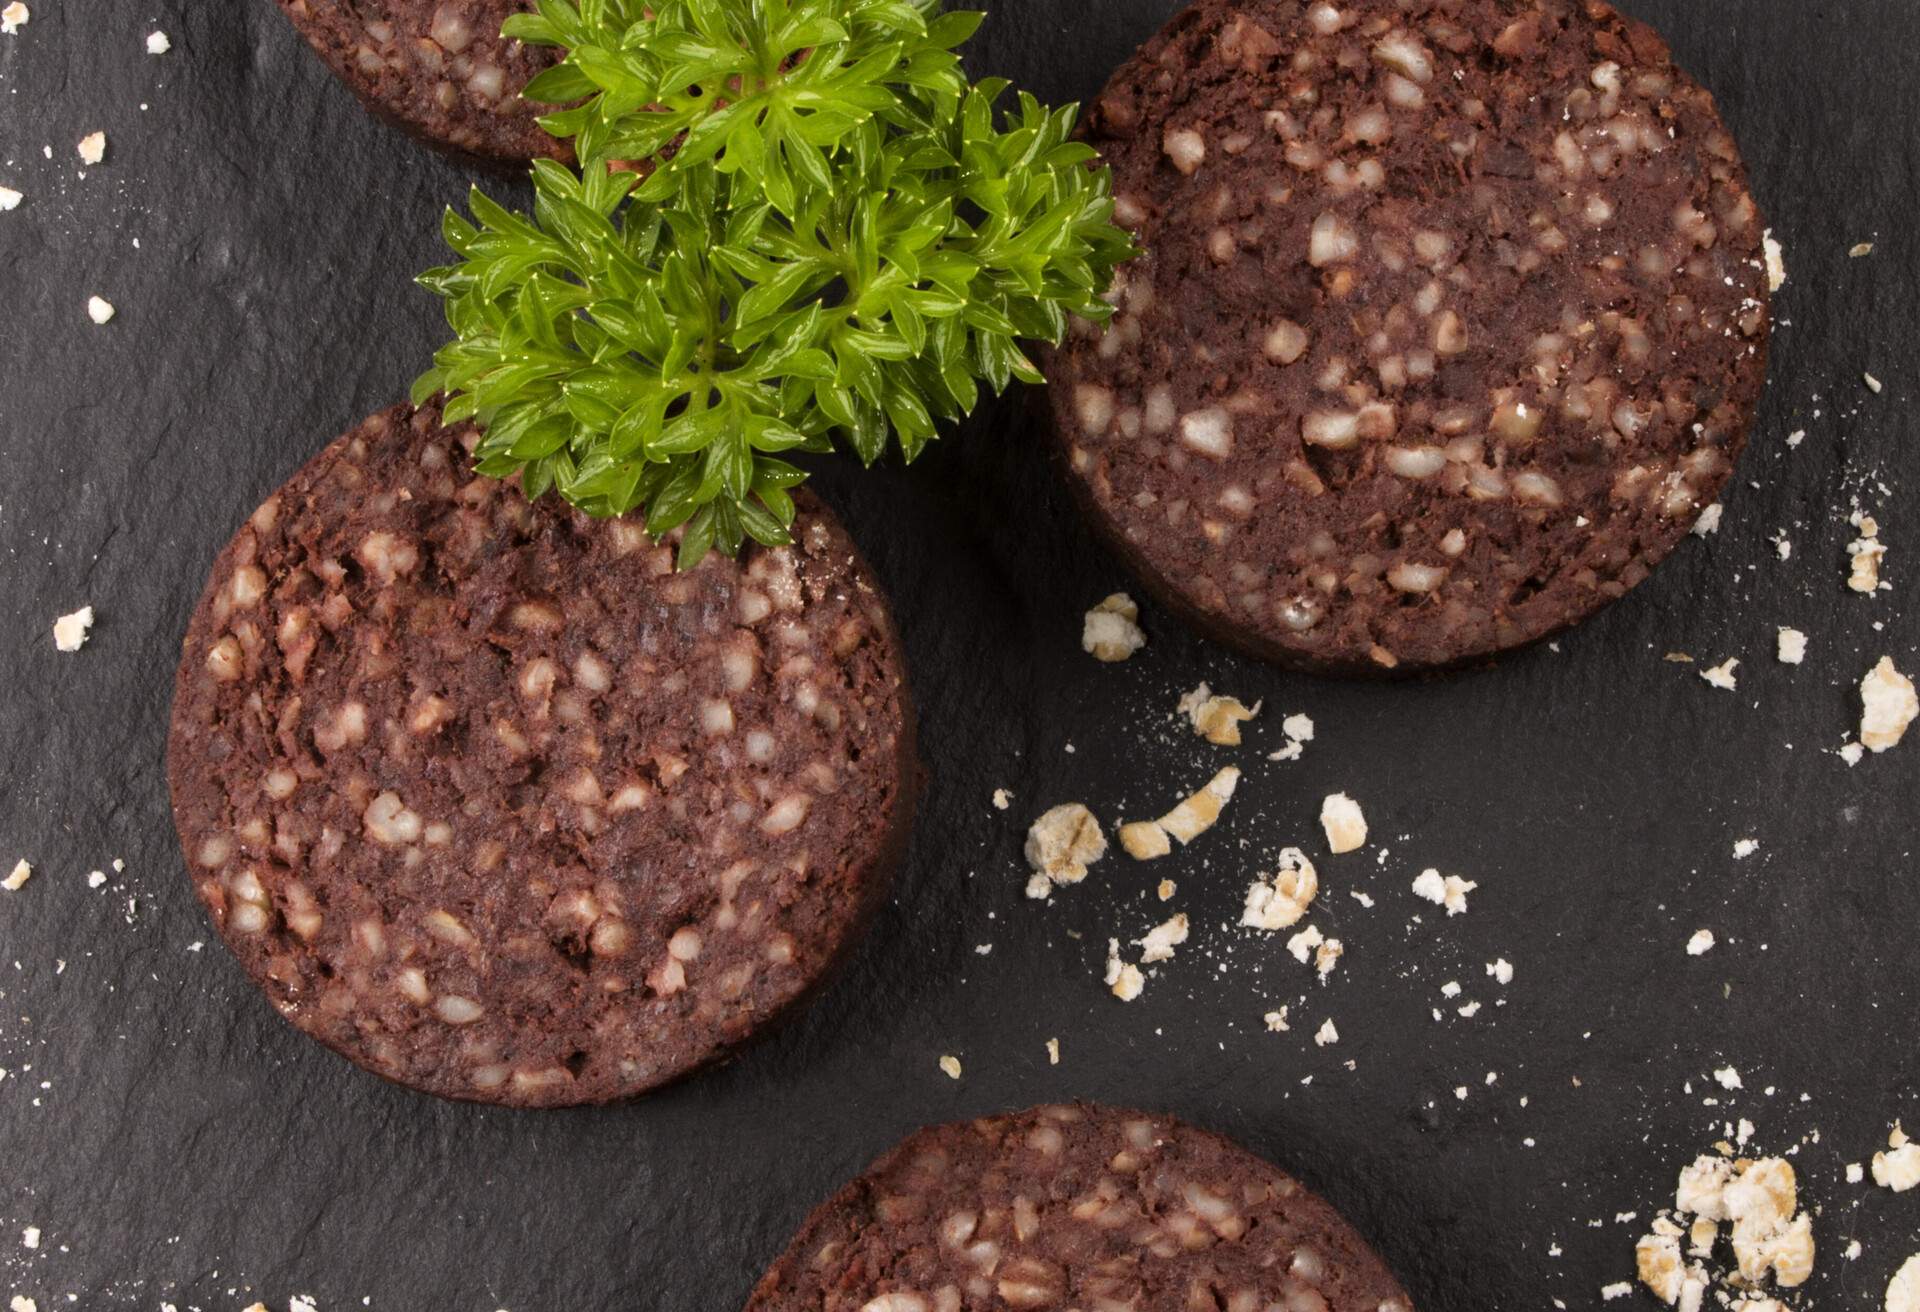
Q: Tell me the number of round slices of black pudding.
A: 4